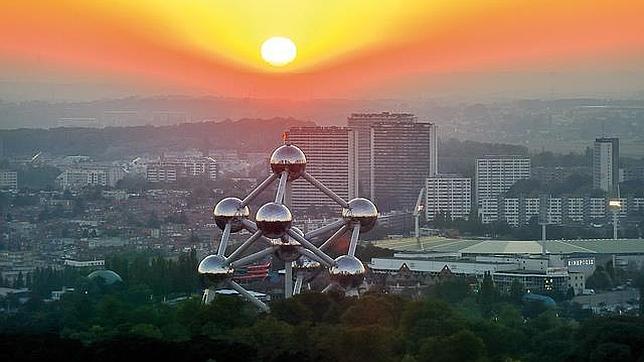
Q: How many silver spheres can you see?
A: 8